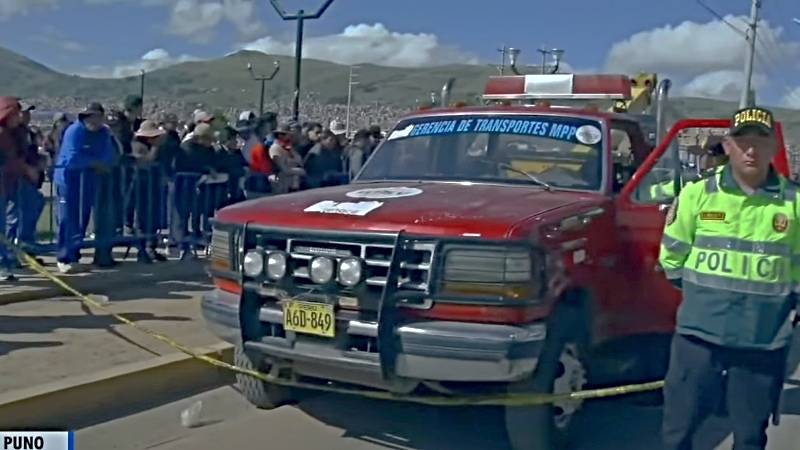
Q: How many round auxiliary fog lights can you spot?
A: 4